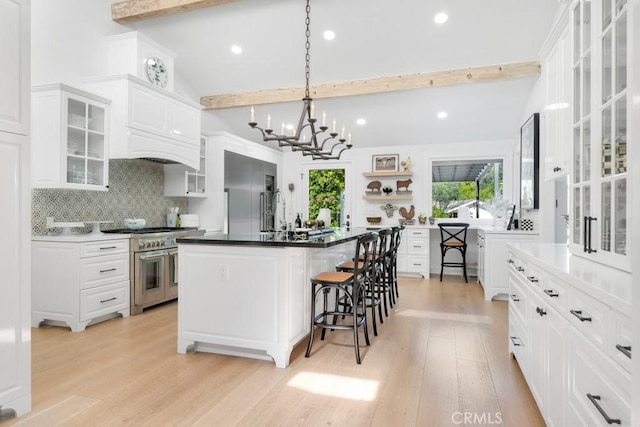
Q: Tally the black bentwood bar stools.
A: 5